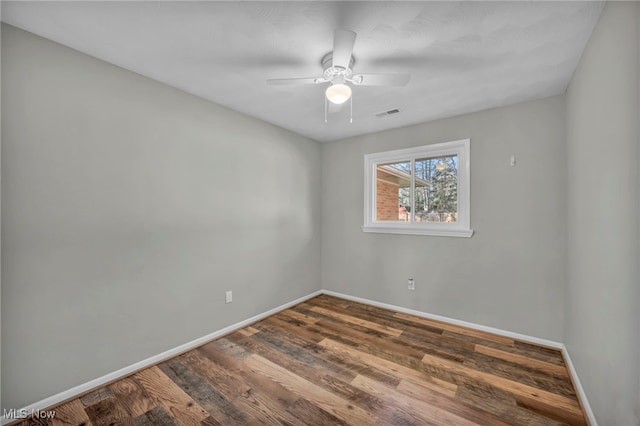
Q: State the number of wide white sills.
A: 1